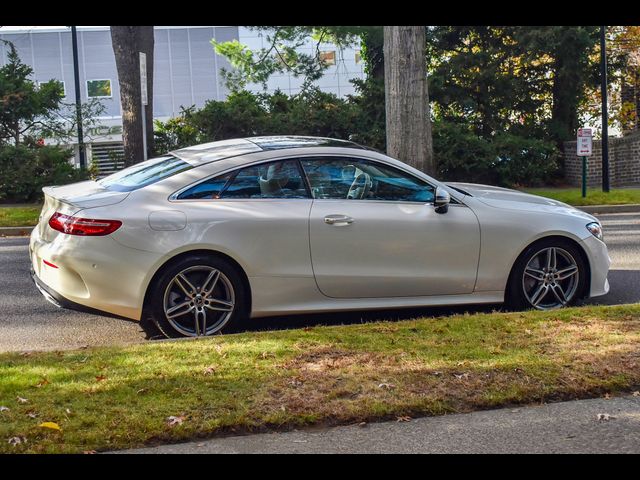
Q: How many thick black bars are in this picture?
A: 2